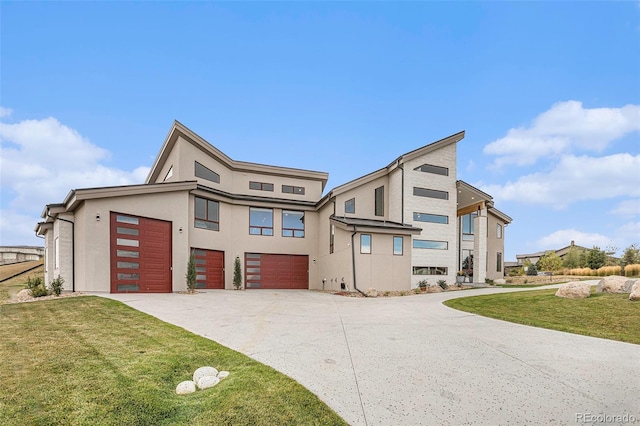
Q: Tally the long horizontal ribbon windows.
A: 5